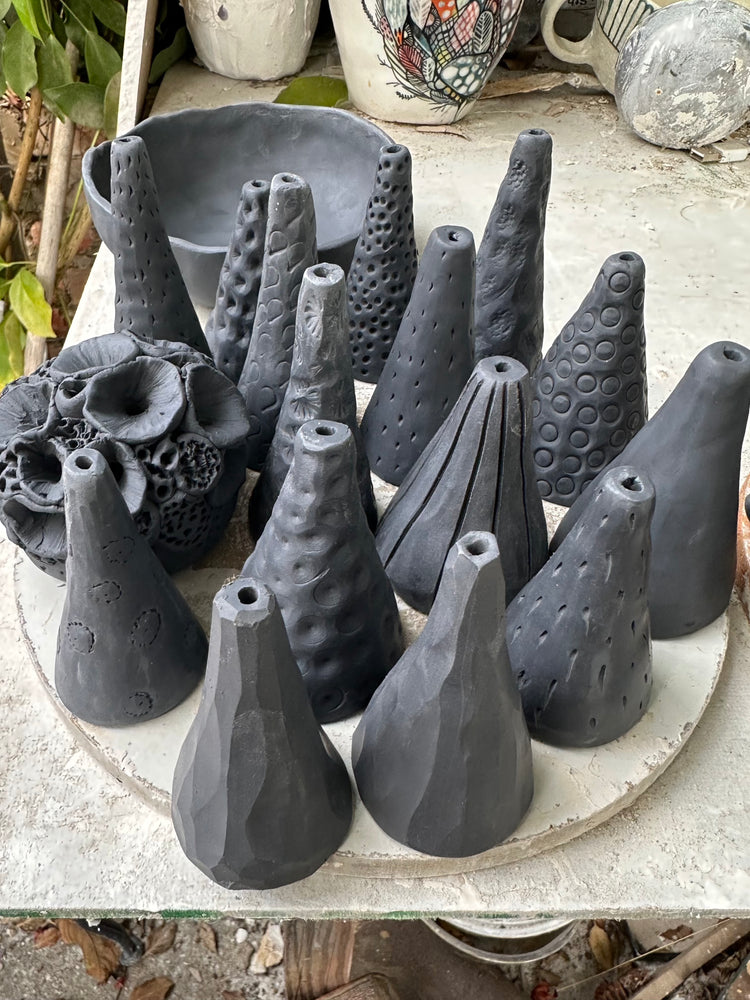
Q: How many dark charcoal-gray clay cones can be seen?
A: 15